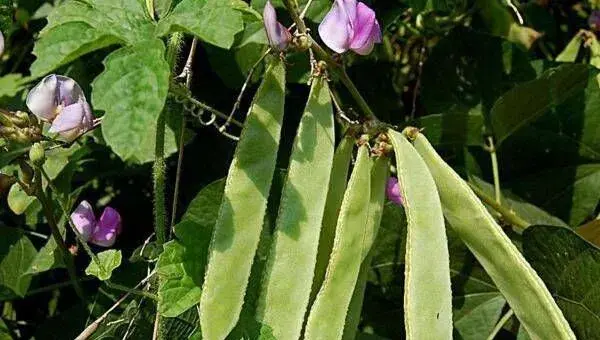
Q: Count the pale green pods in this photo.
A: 7